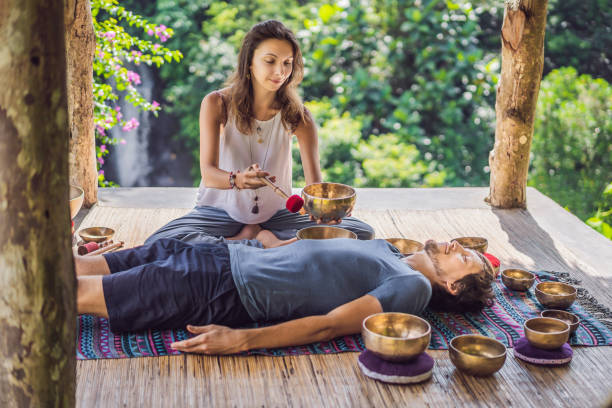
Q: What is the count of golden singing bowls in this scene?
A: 12